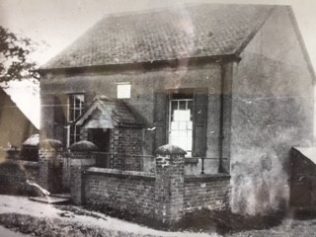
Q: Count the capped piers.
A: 3